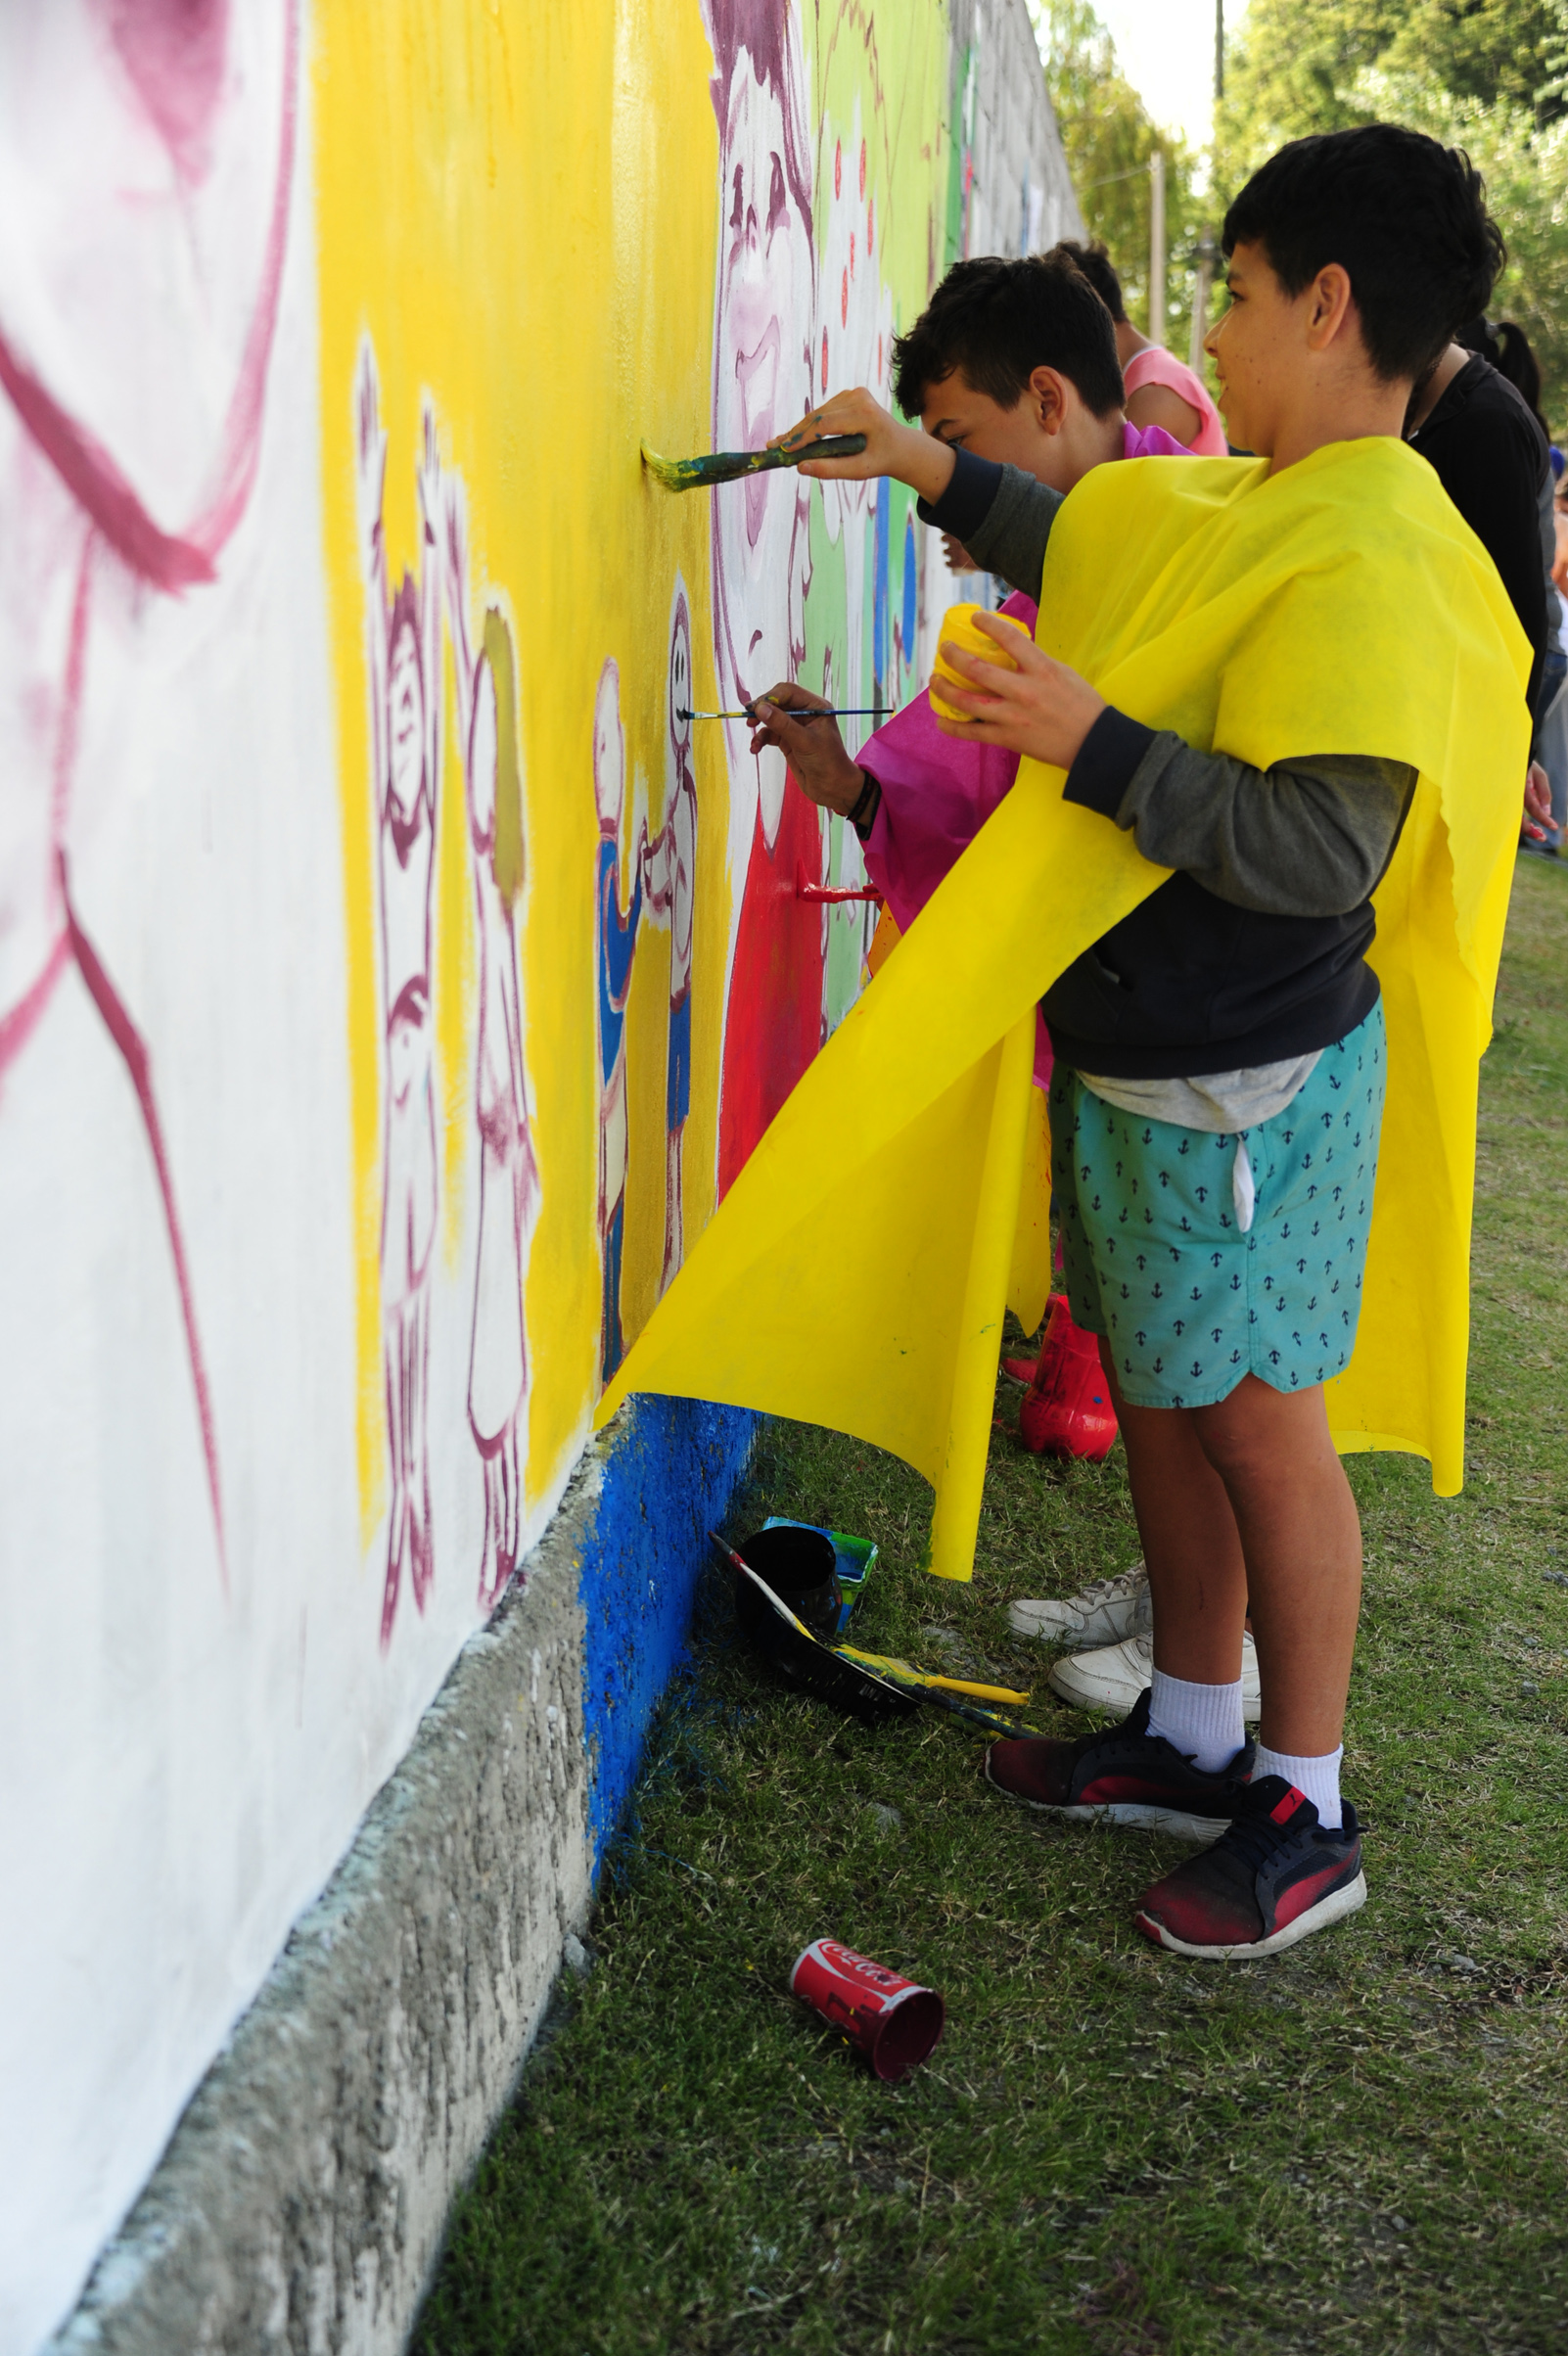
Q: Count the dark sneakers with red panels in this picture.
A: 2